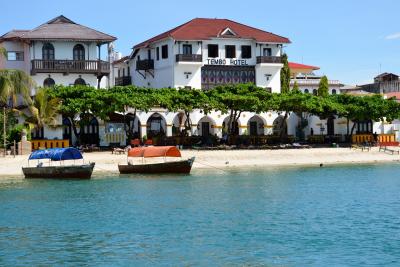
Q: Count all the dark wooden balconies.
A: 5